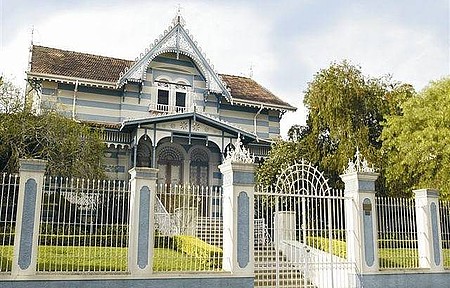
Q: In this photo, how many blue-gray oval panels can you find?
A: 5